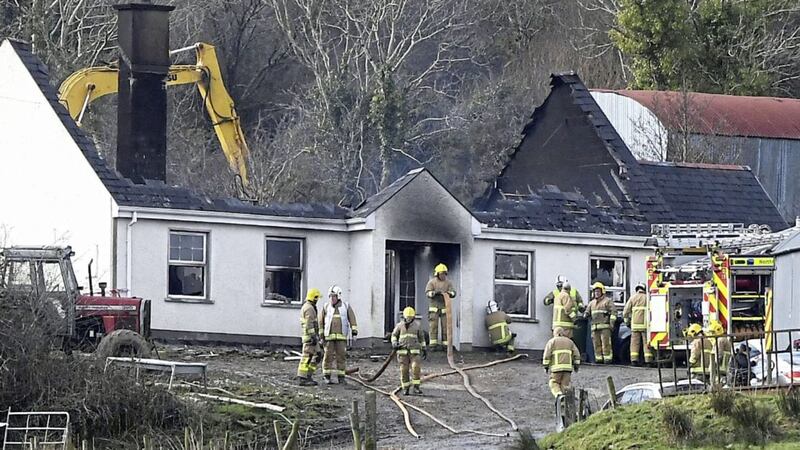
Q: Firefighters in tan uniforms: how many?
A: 12